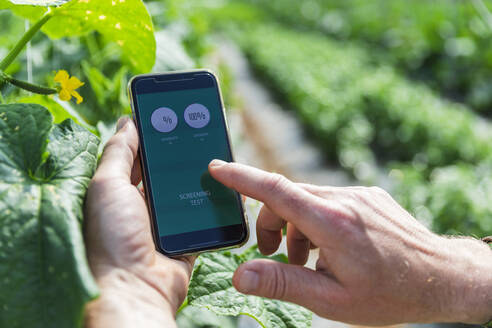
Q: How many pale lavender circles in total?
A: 2